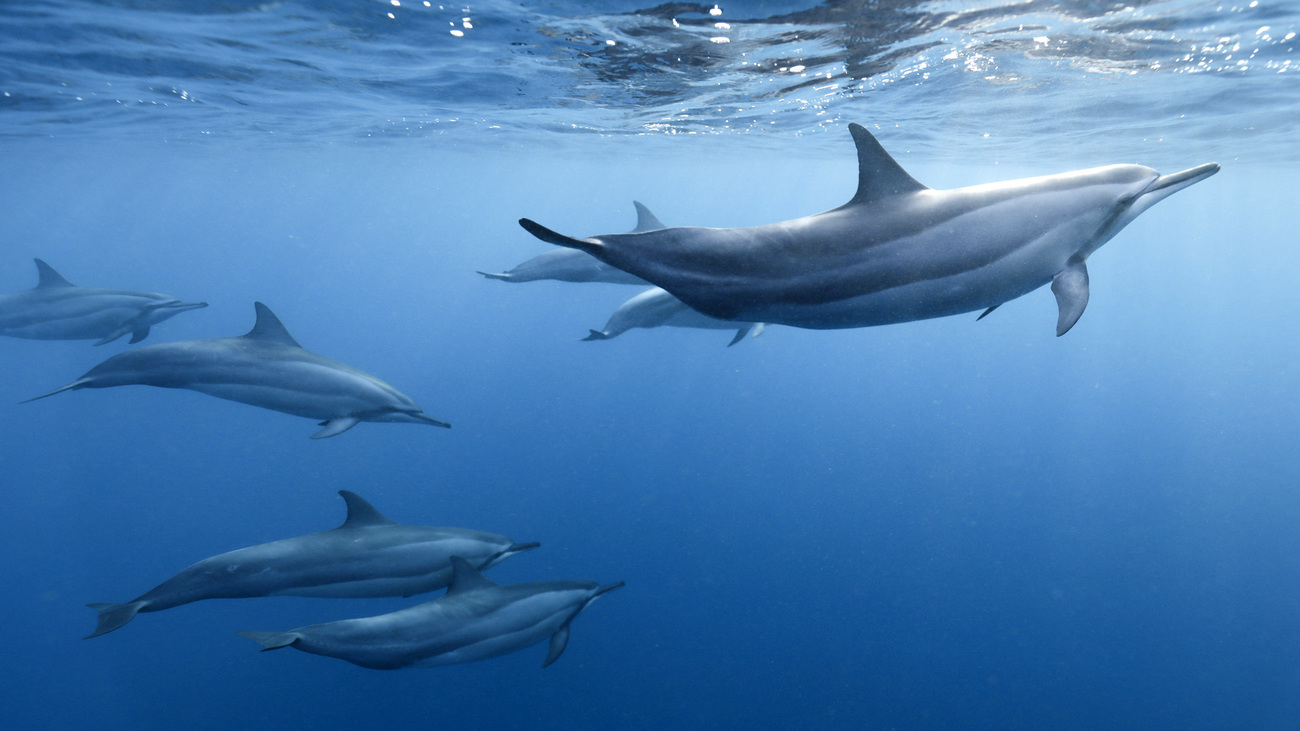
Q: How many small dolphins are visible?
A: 6